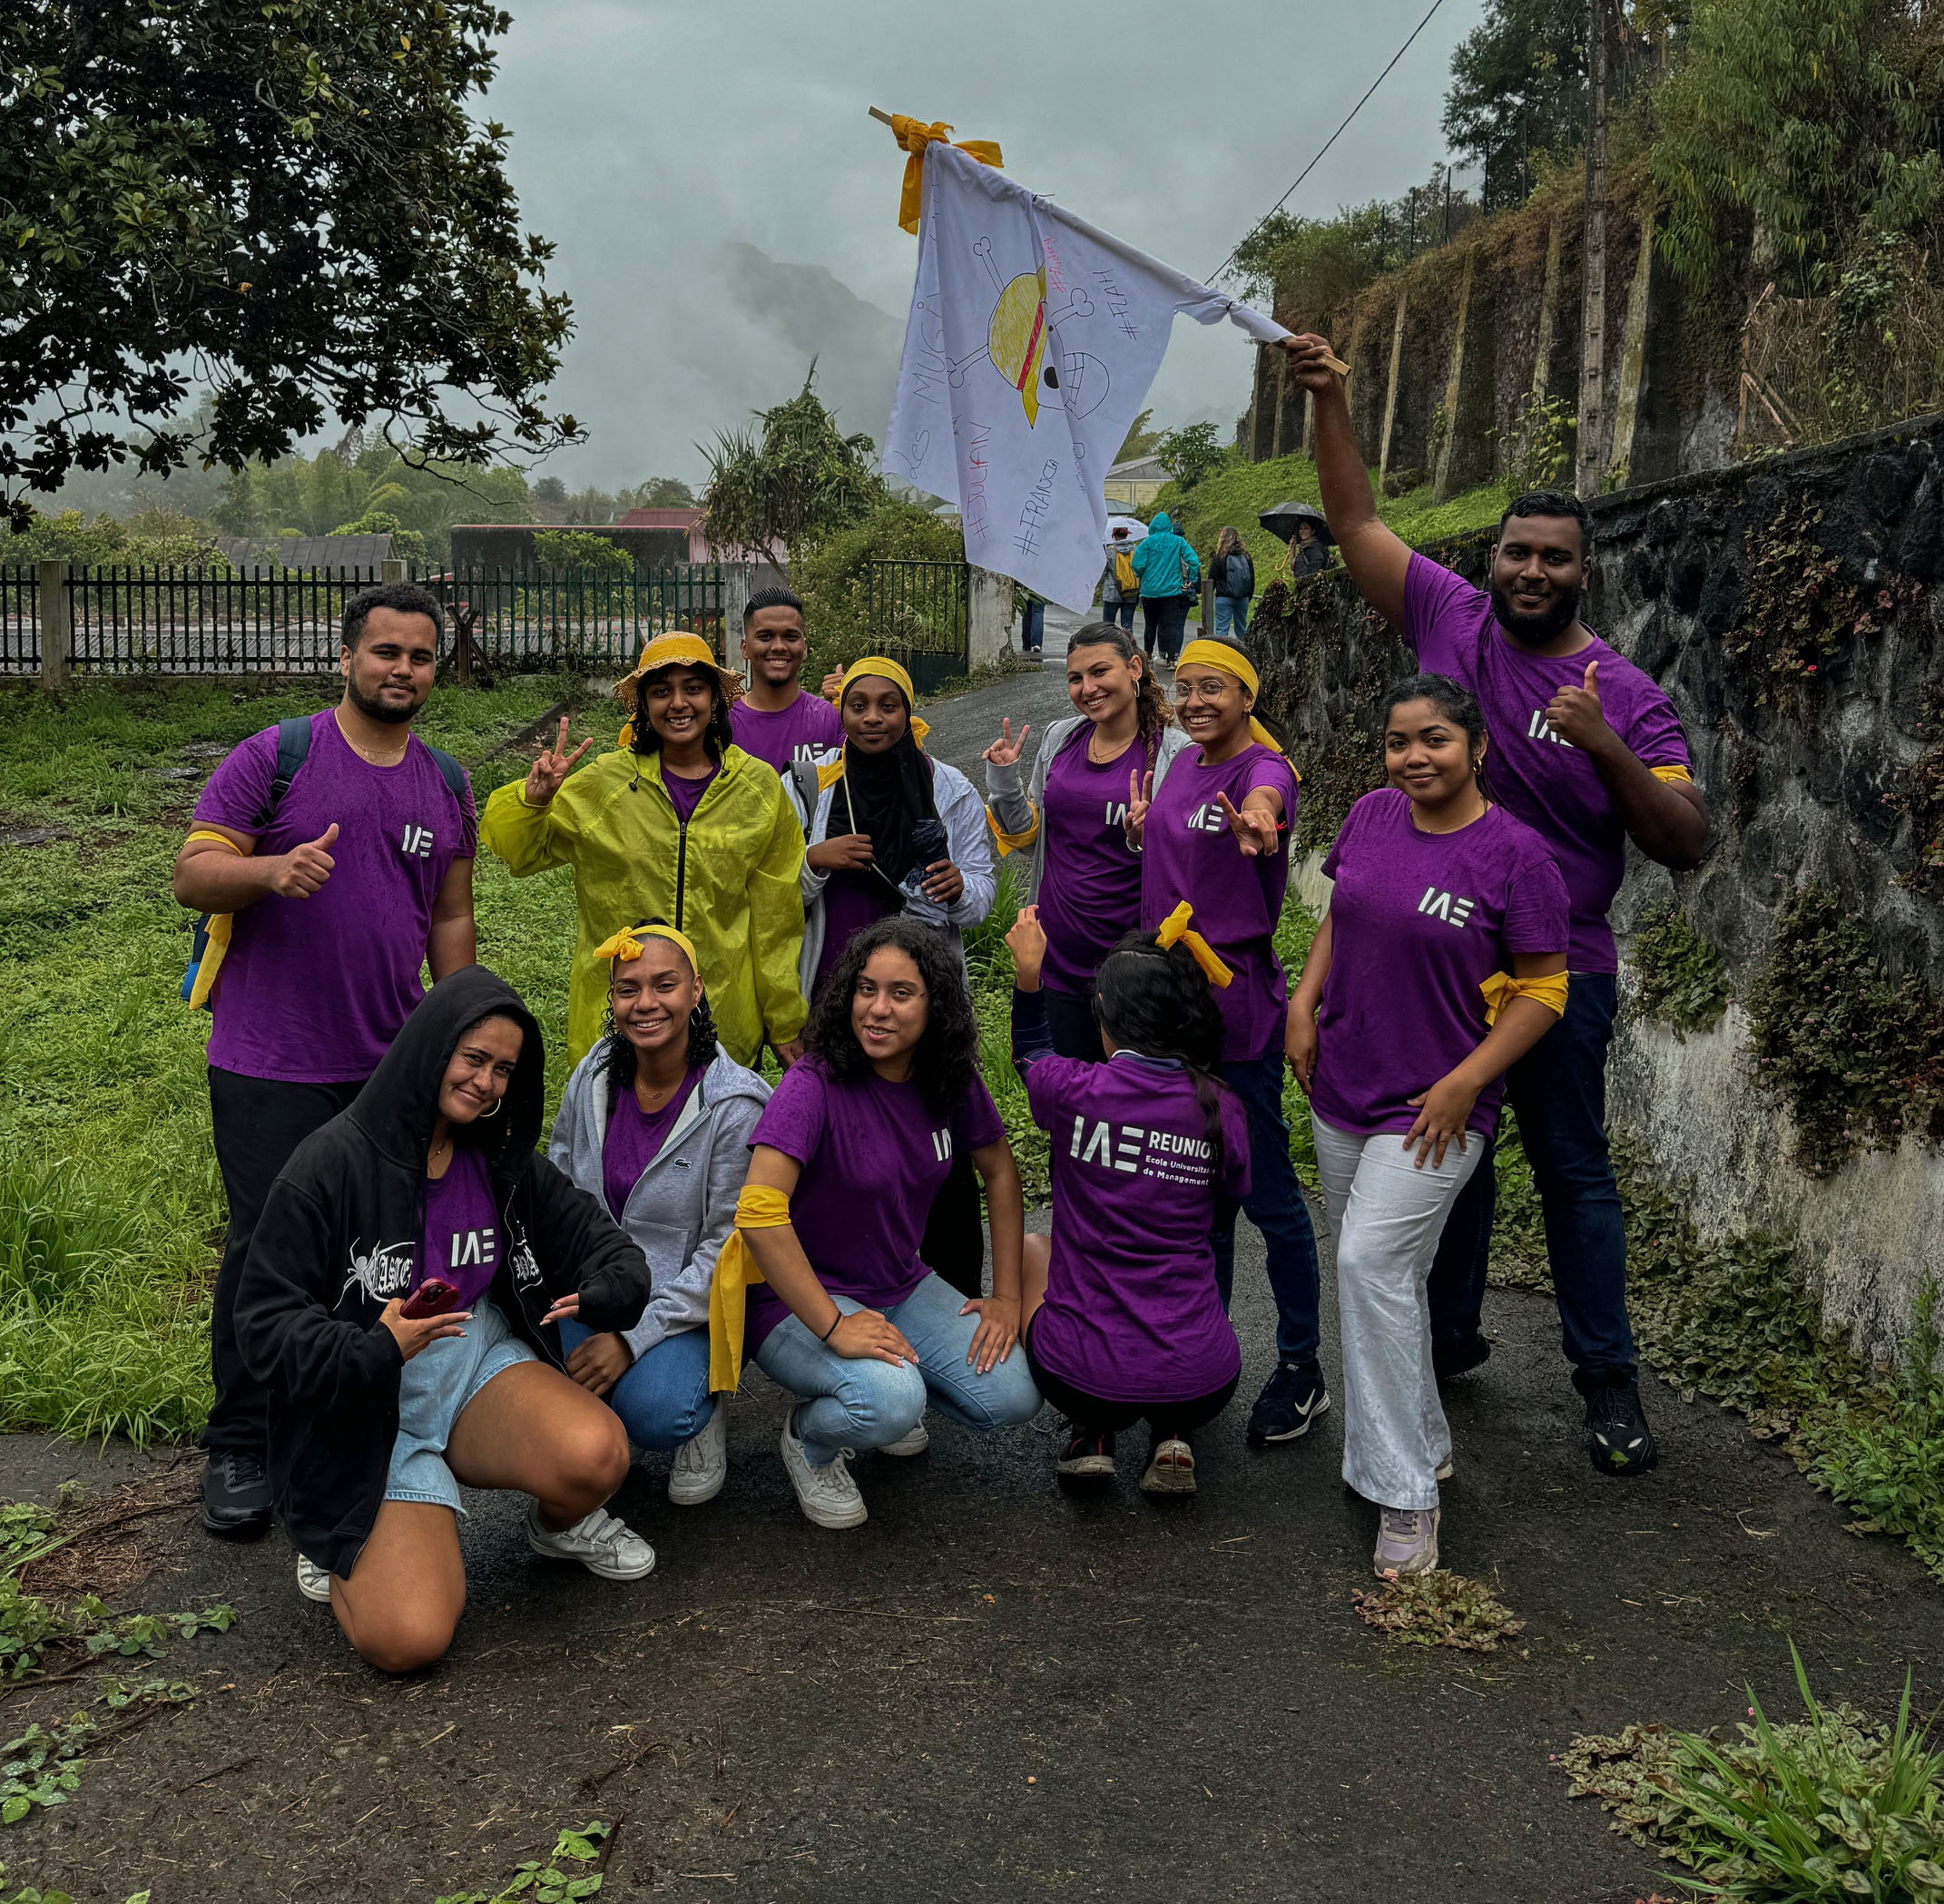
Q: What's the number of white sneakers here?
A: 5